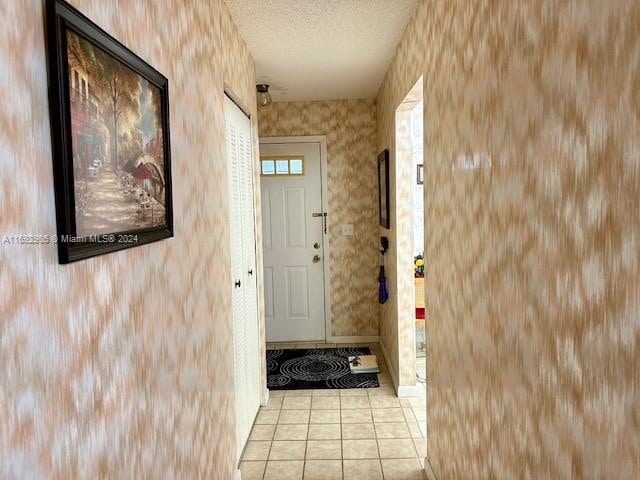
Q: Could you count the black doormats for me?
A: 1